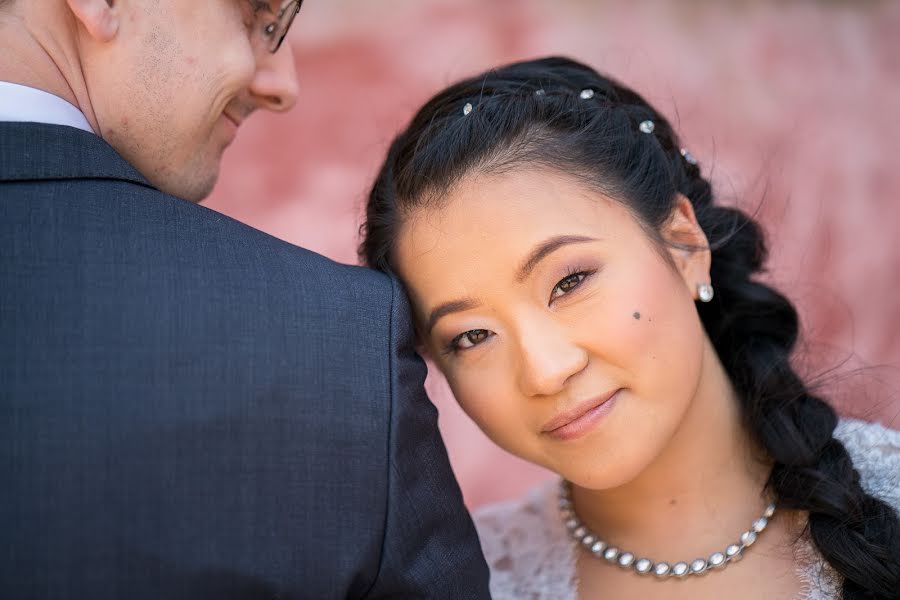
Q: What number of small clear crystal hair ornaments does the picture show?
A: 5